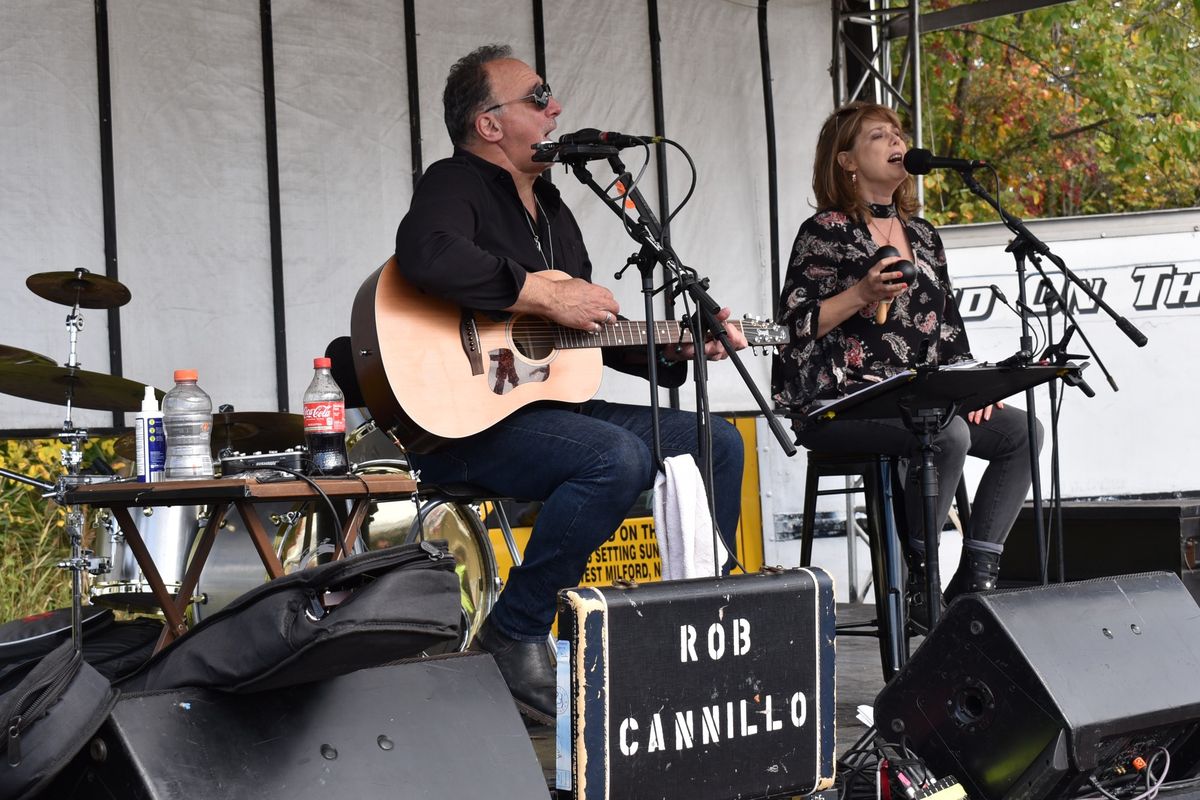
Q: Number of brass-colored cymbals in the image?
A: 4